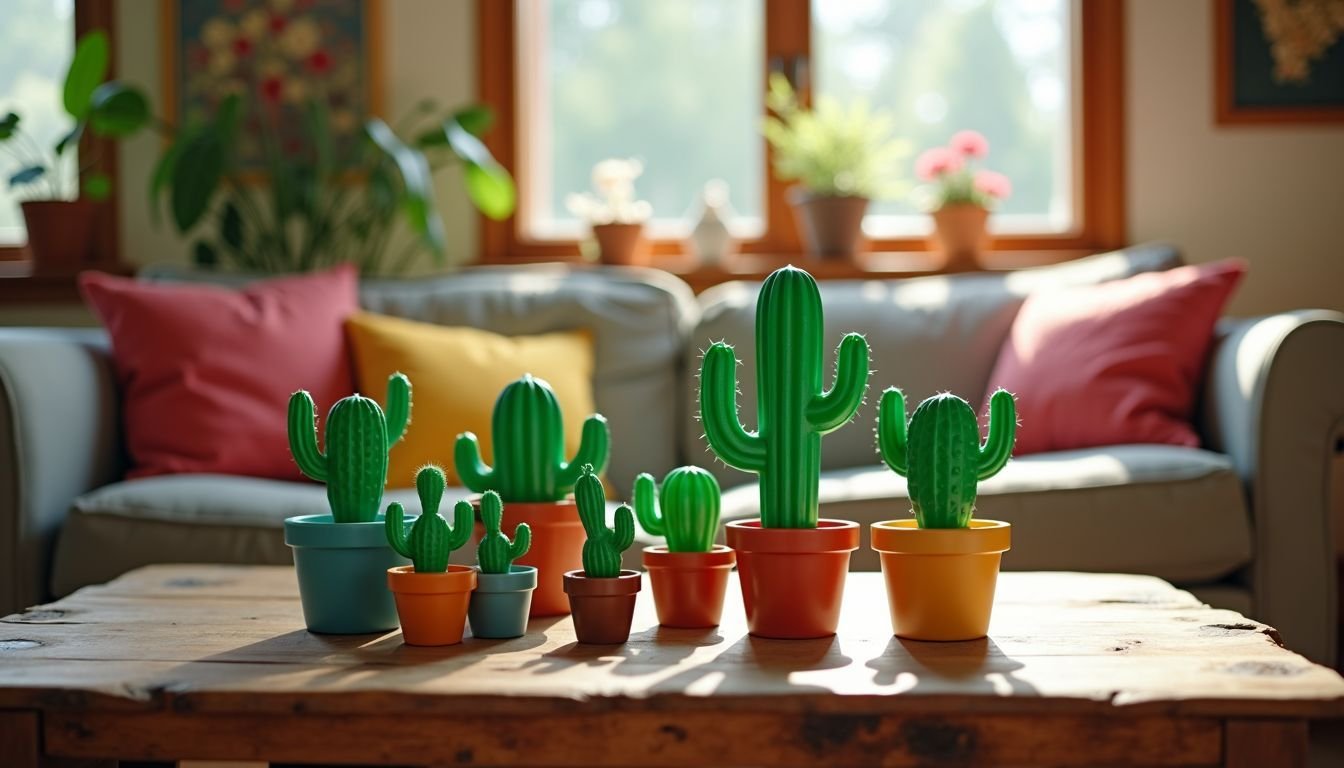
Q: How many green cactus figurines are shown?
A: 8